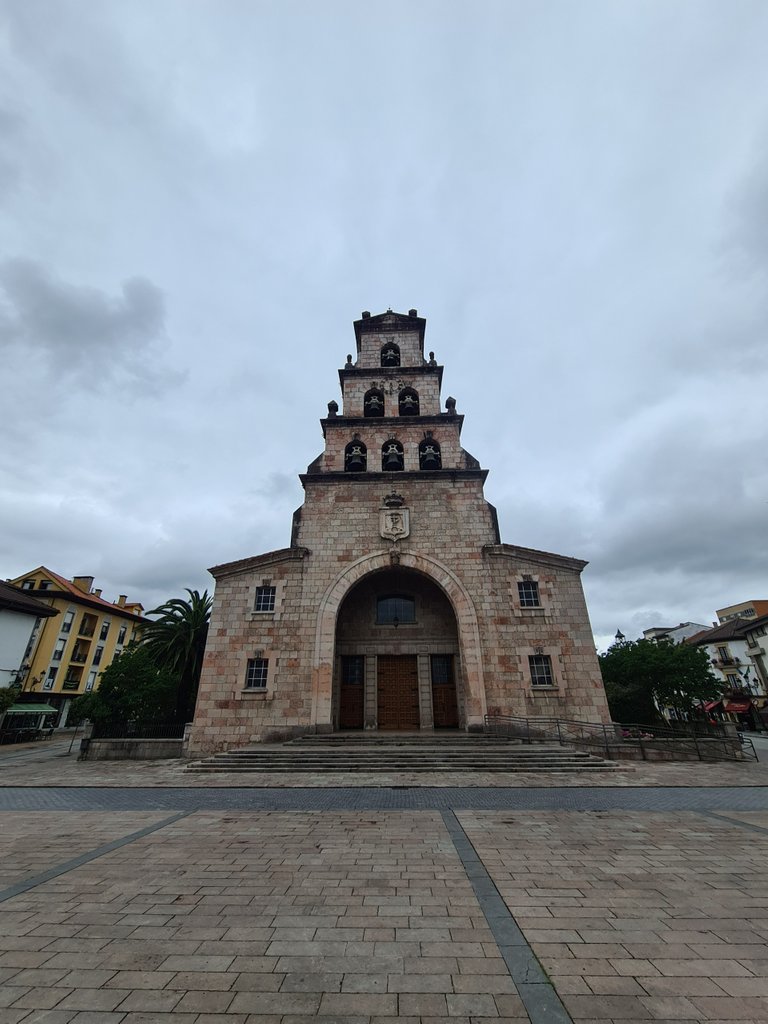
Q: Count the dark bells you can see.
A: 6